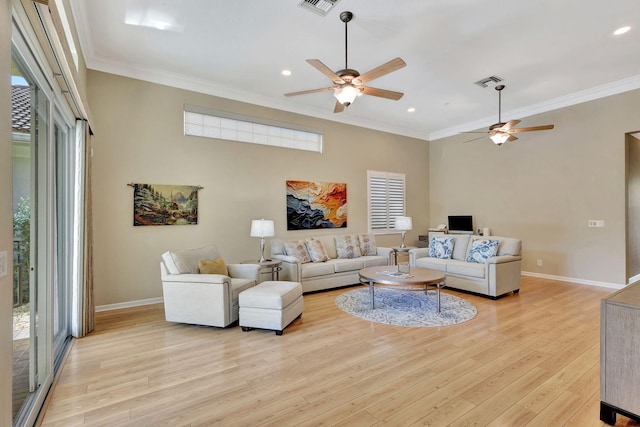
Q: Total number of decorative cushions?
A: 7